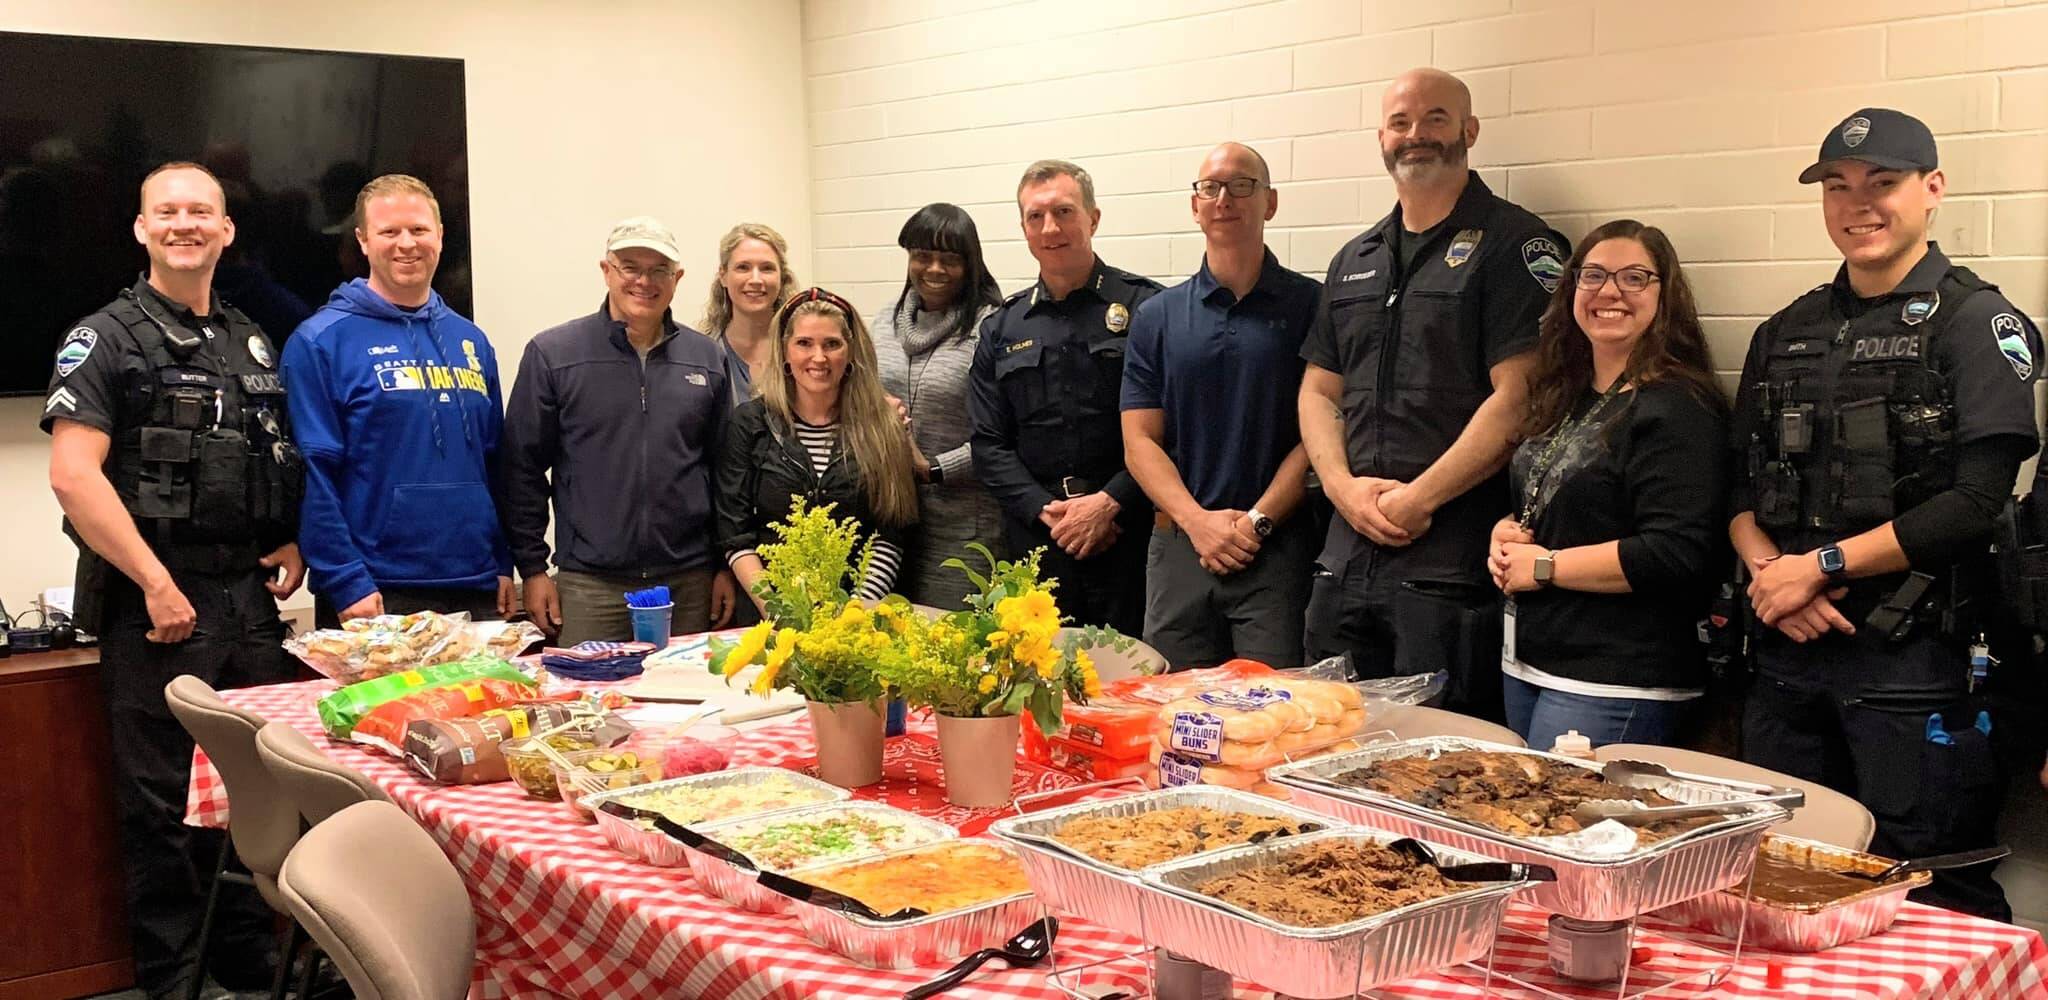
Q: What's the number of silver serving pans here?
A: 7